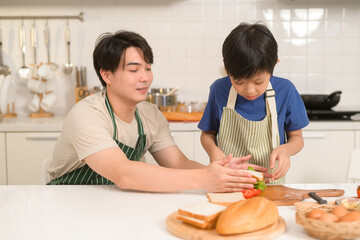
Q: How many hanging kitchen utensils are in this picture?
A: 5